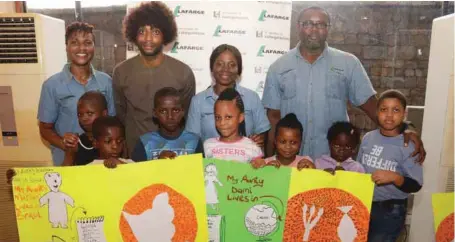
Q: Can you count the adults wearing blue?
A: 3